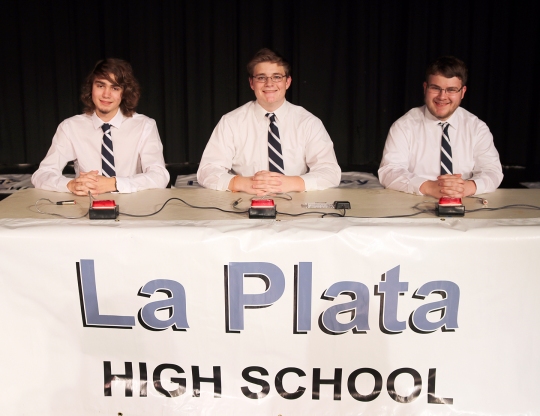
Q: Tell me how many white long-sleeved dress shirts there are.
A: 3